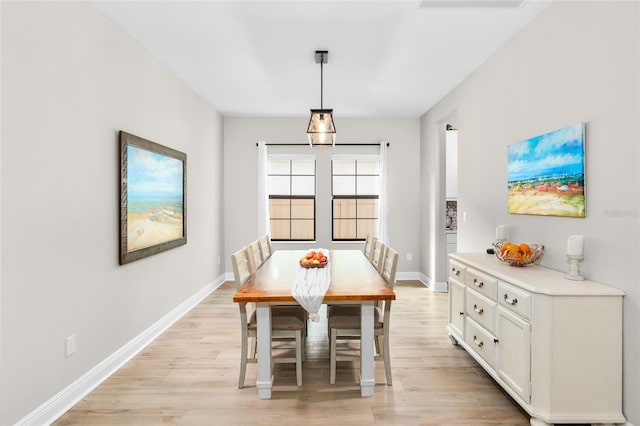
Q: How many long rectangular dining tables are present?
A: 1